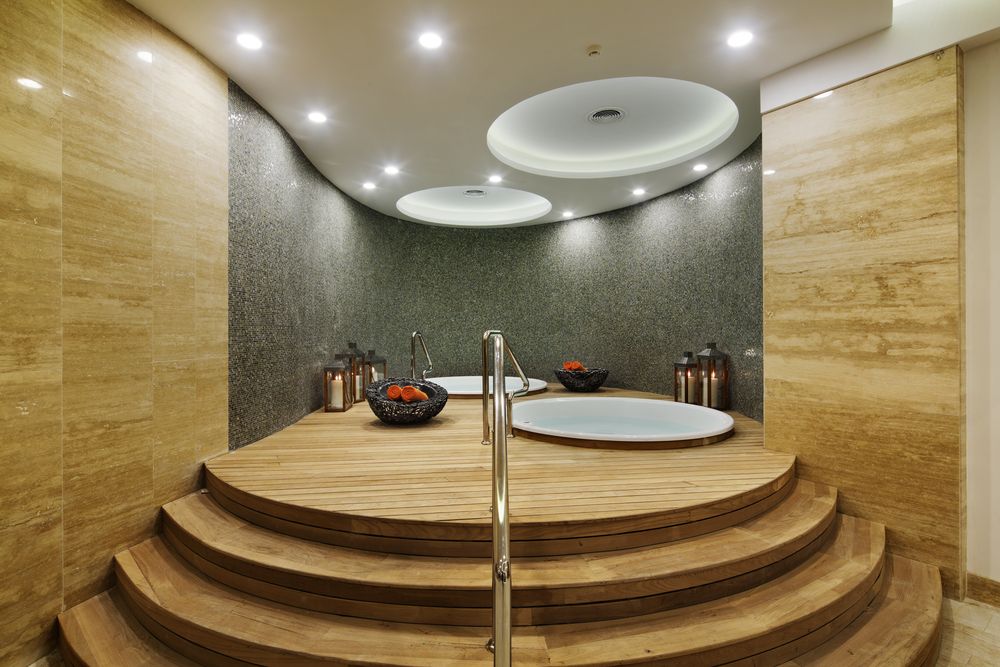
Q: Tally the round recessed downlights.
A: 10